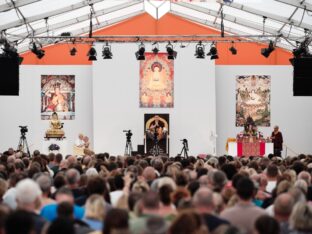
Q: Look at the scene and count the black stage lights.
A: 11